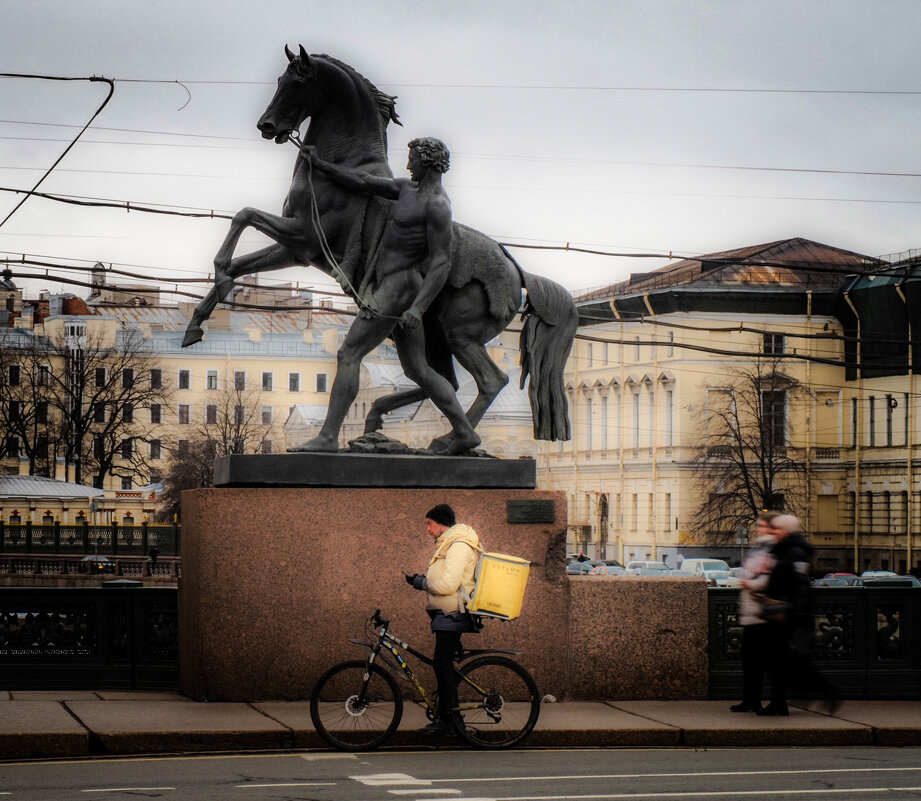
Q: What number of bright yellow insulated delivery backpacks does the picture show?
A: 1